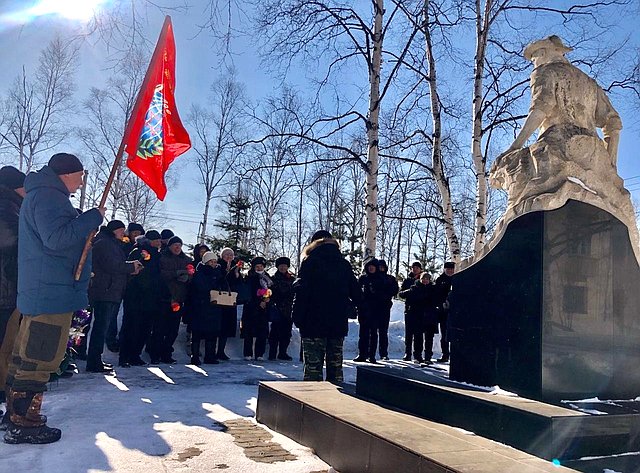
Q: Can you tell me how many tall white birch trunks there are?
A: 3